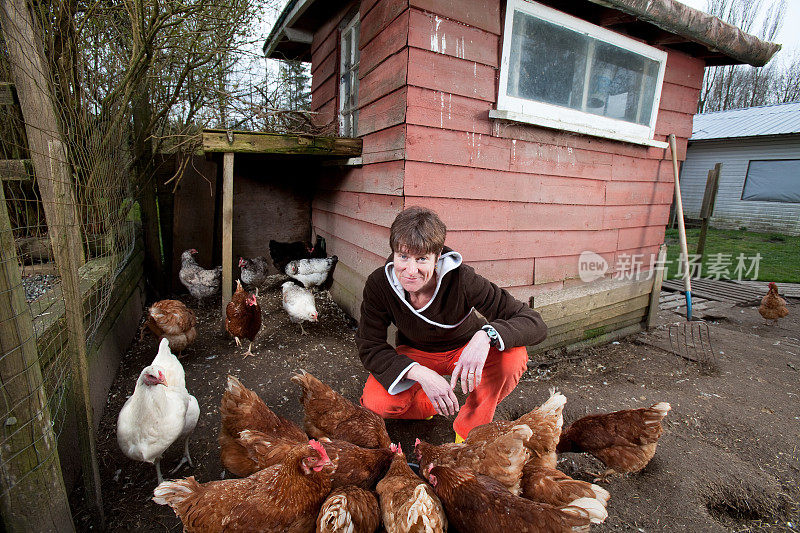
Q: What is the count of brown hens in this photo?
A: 14